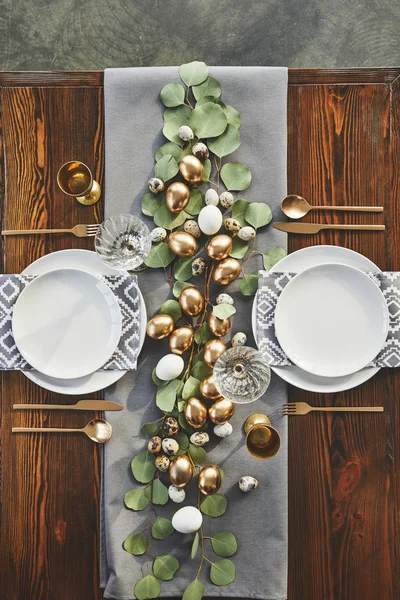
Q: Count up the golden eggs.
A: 15